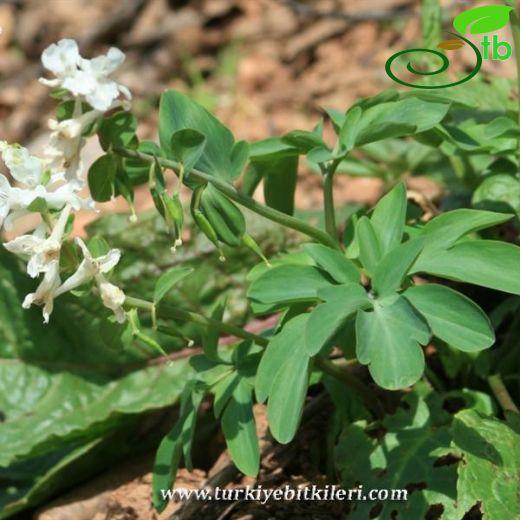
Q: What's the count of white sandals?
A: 0